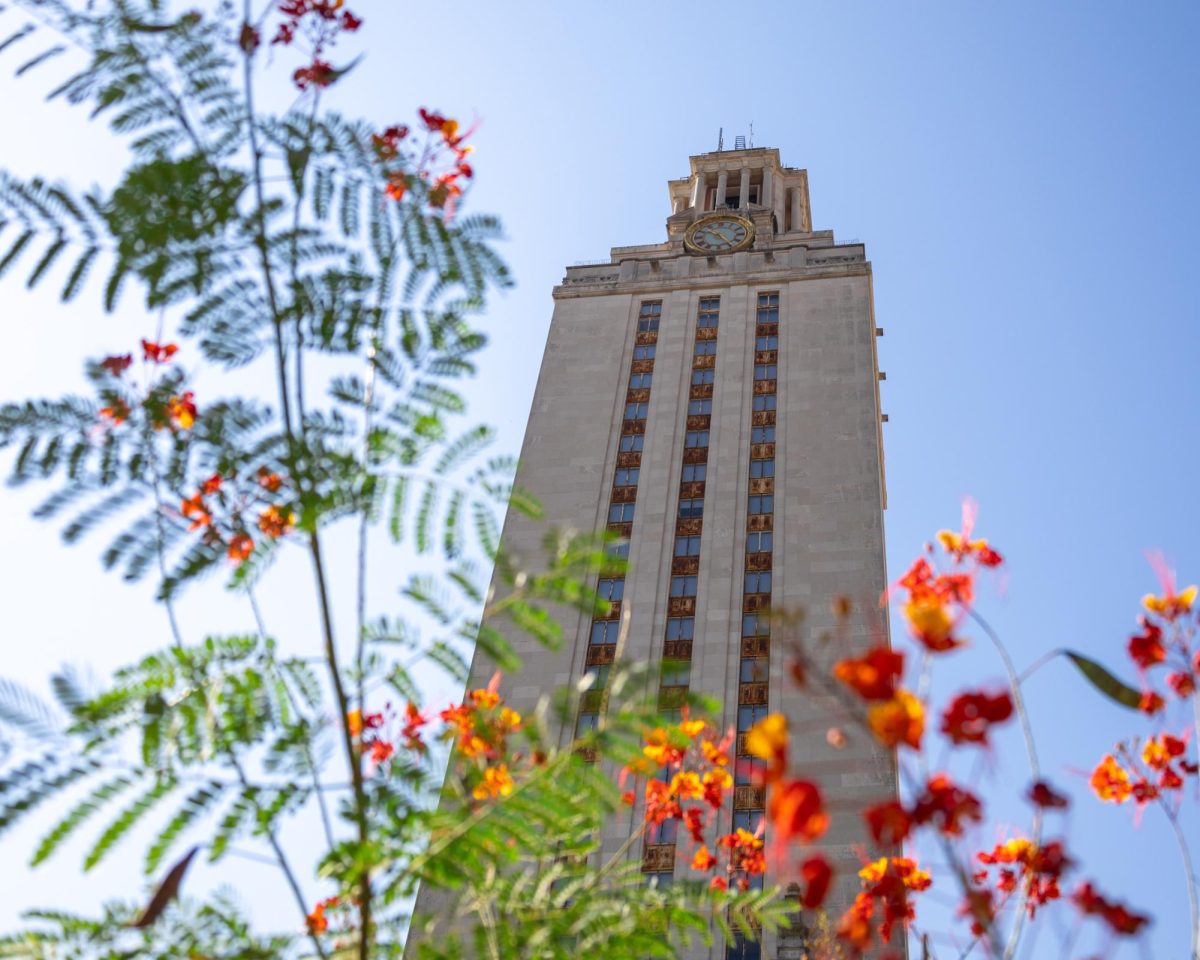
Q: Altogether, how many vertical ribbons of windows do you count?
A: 3